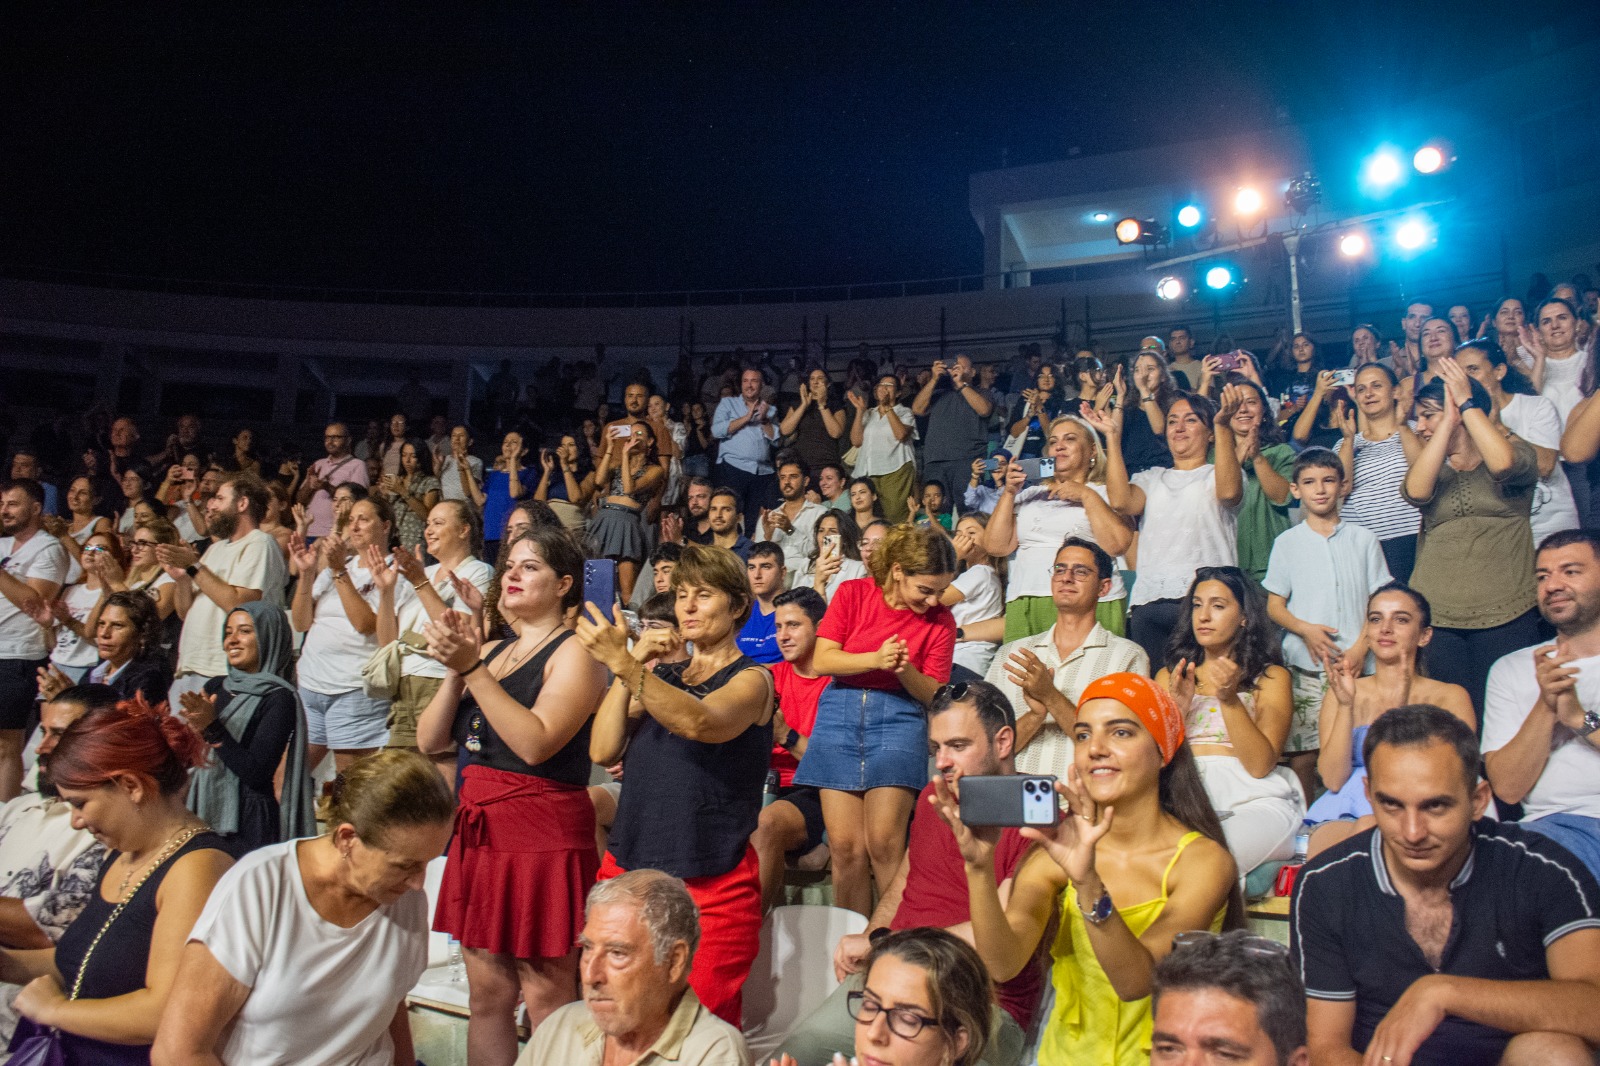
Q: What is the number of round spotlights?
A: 9